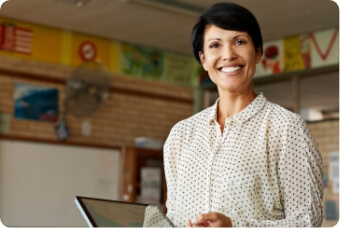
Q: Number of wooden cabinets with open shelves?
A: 1